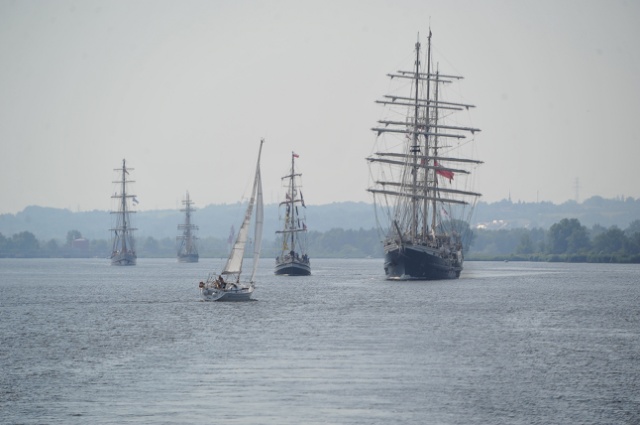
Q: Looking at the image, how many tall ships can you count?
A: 4